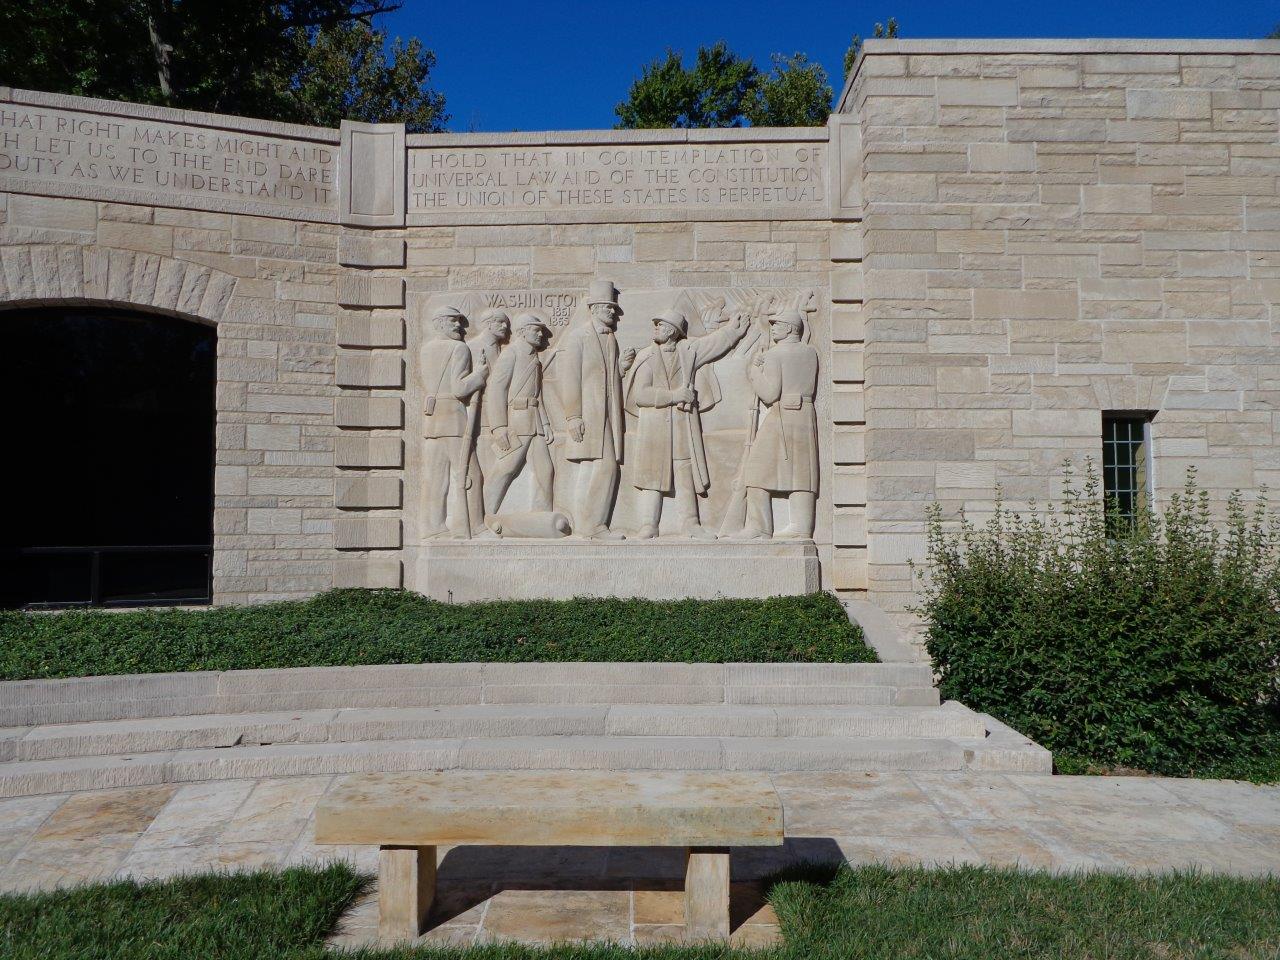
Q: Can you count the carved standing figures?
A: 6